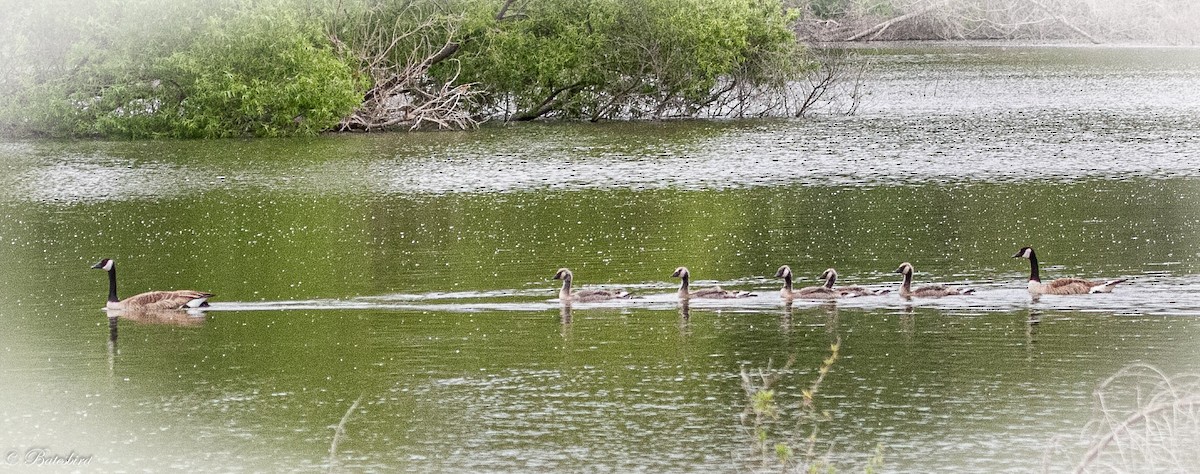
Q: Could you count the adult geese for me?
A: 2